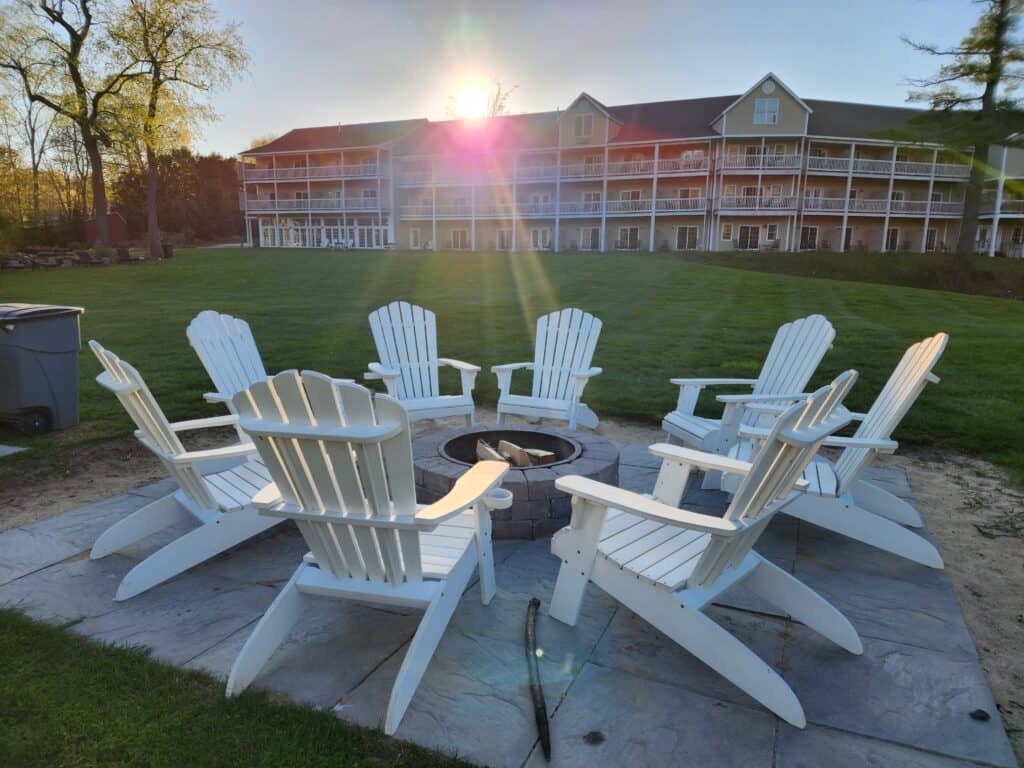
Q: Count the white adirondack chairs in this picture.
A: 8